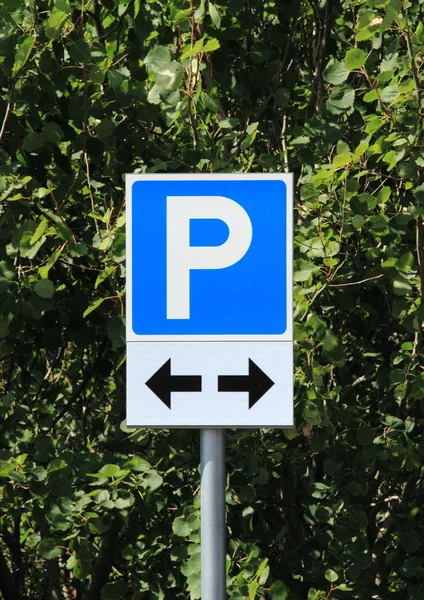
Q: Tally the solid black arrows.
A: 2